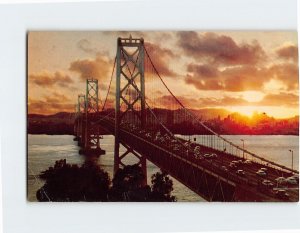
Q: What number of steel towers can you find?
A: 3